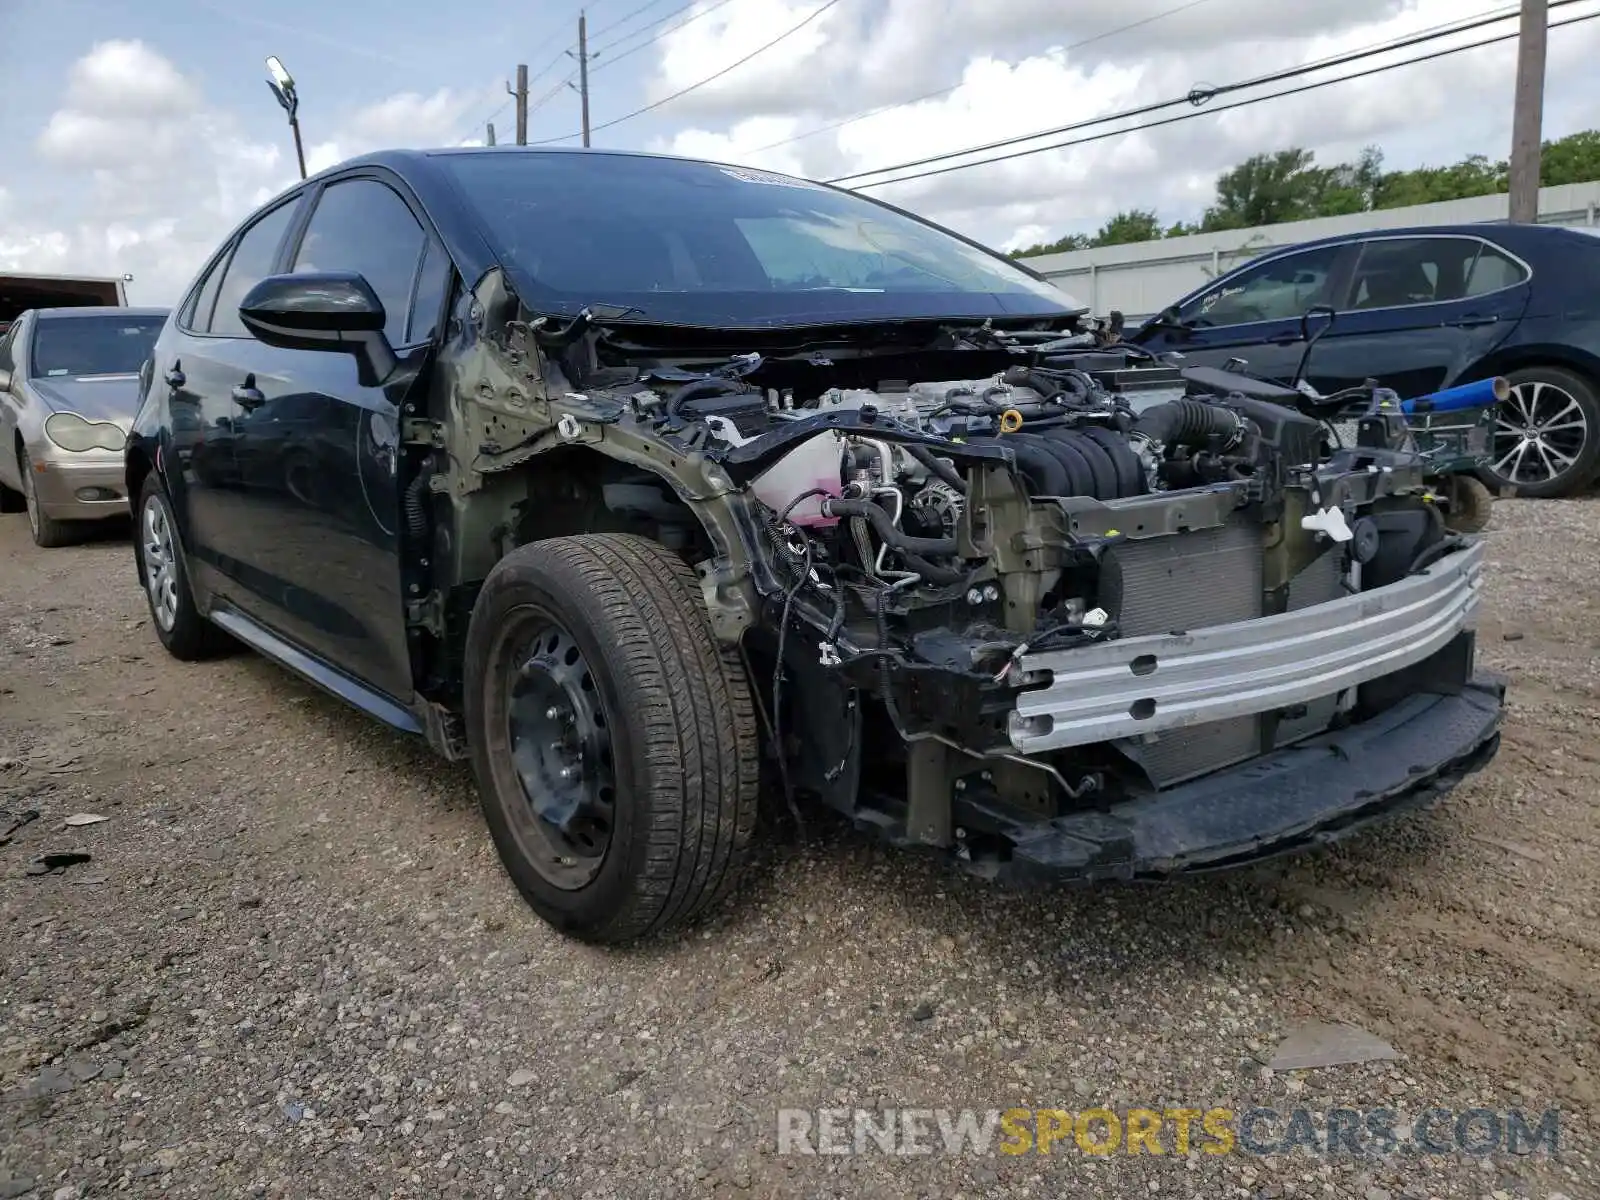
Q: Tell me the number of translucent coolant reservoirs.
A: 1